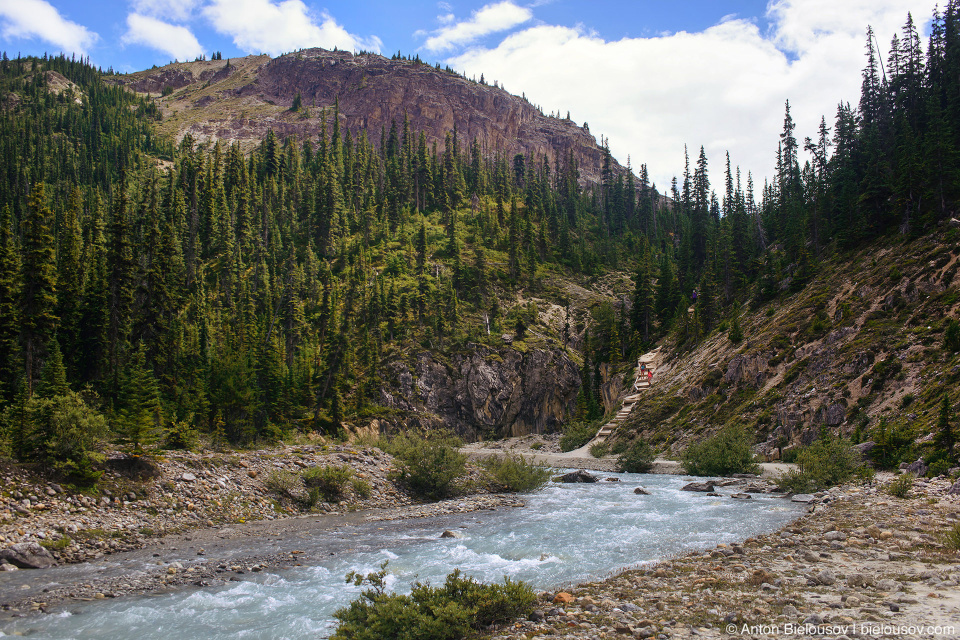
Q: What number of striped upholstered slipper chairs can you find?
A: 0